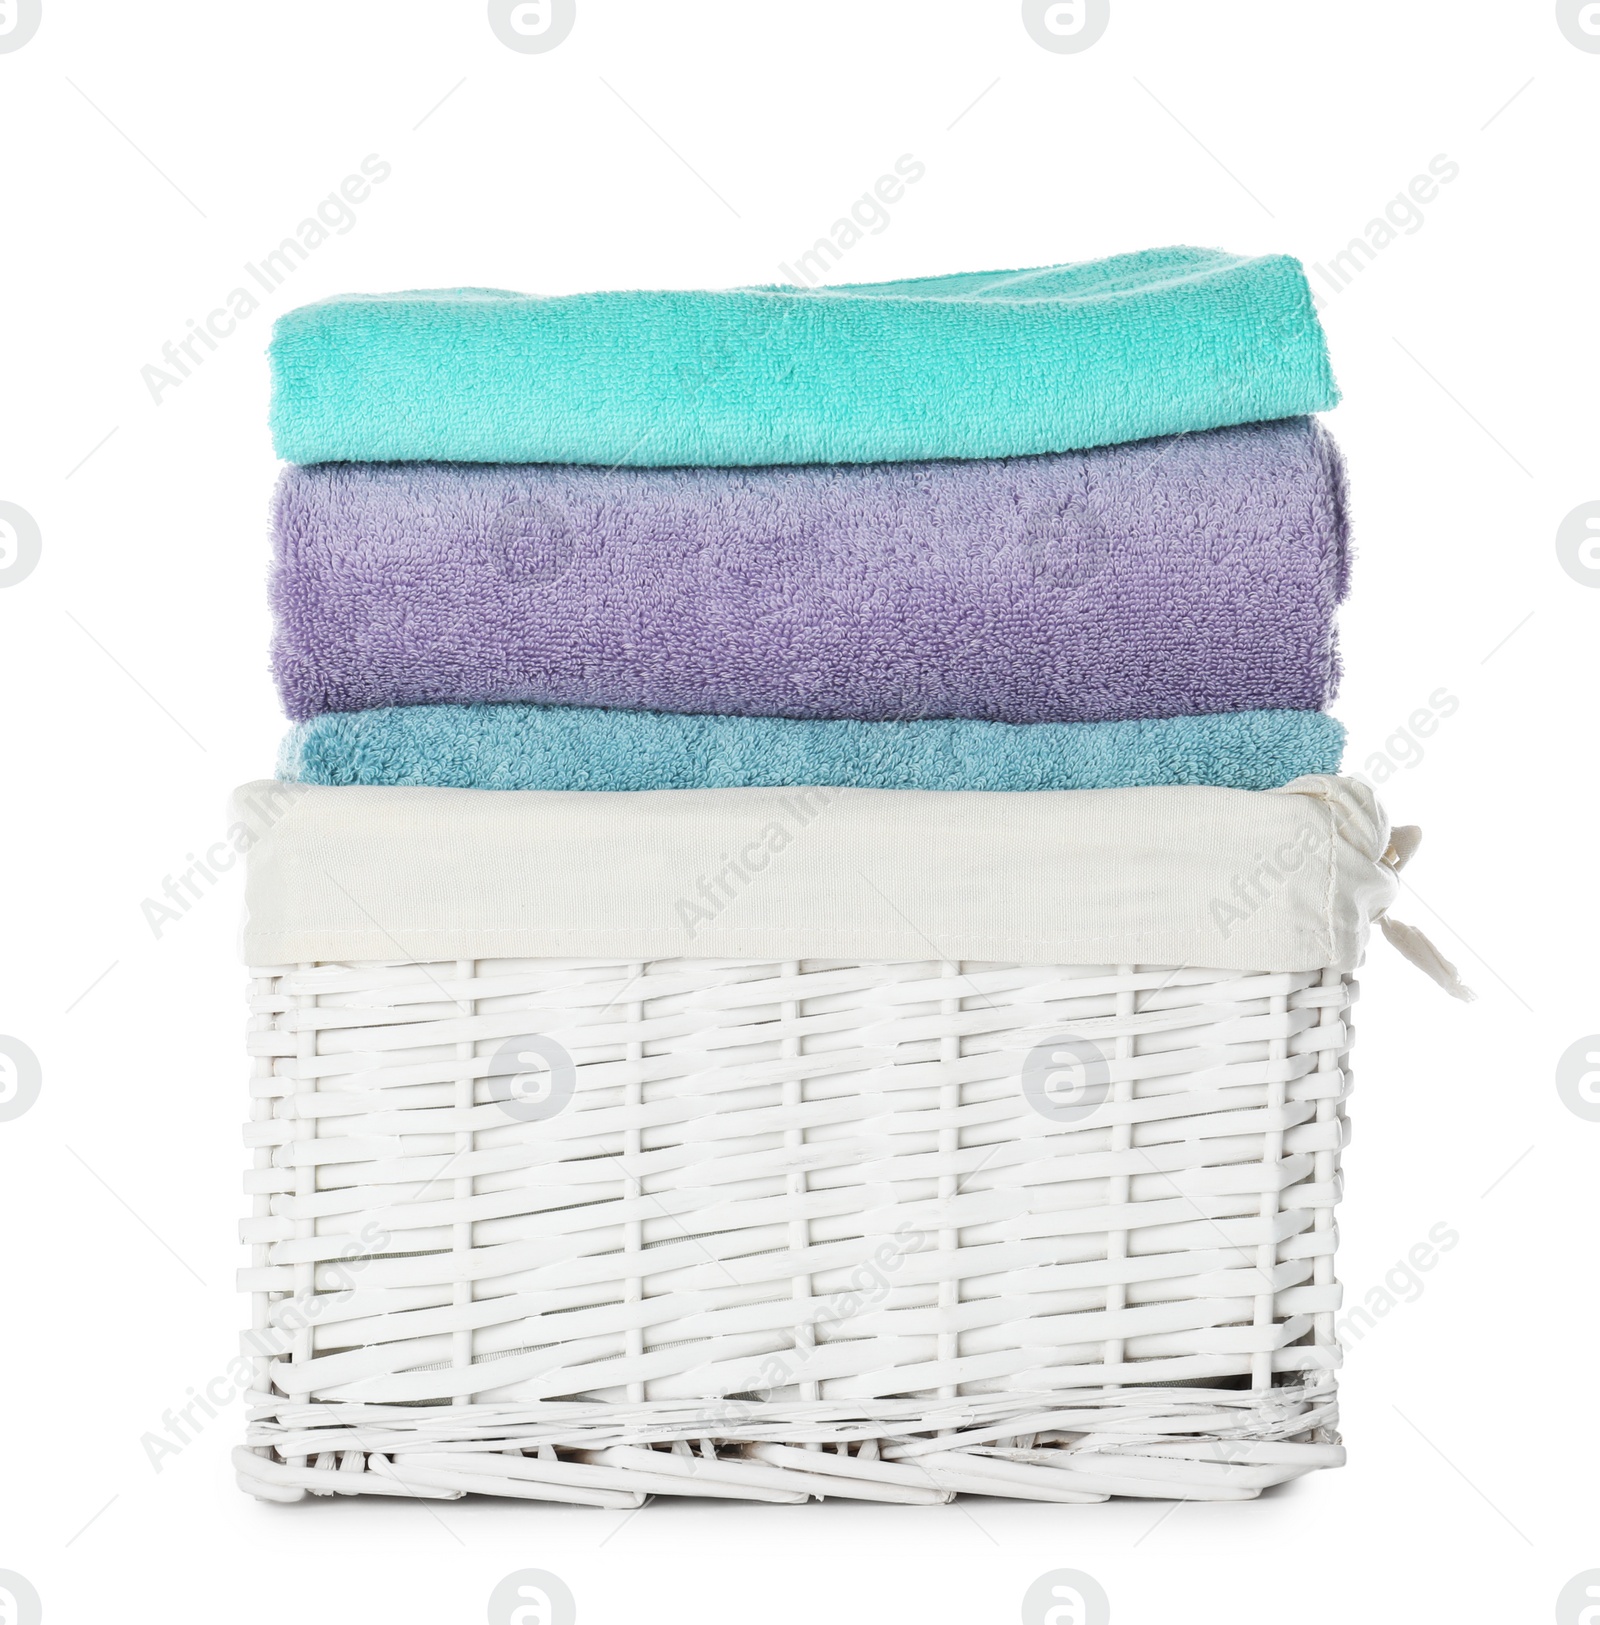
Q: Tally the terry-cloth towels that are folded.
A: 3